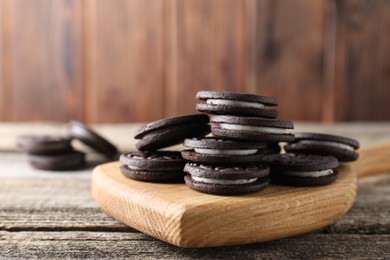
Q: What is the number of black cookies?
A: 11